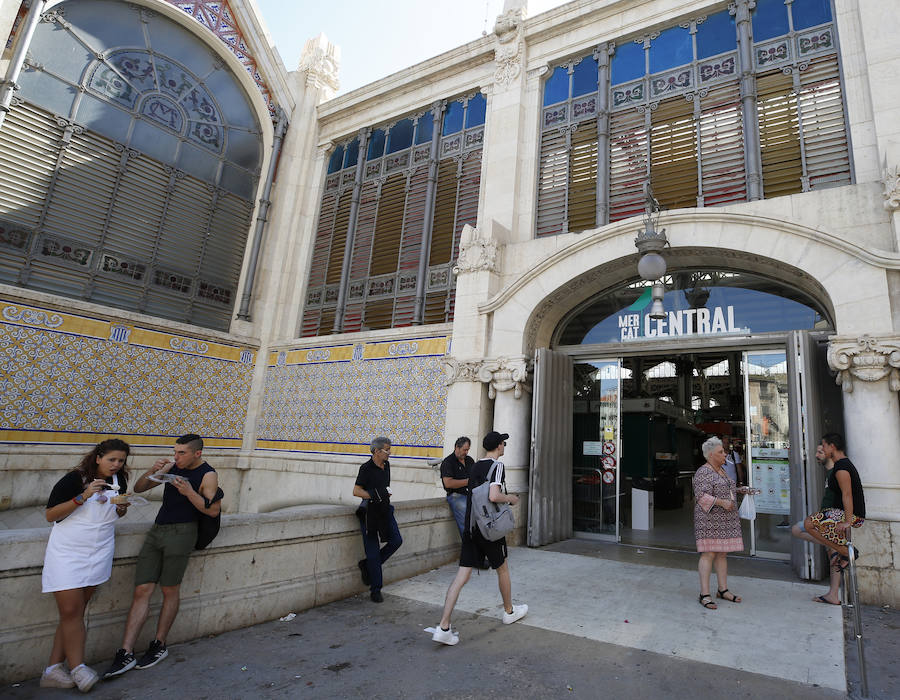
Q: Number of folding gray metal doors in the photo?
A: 2